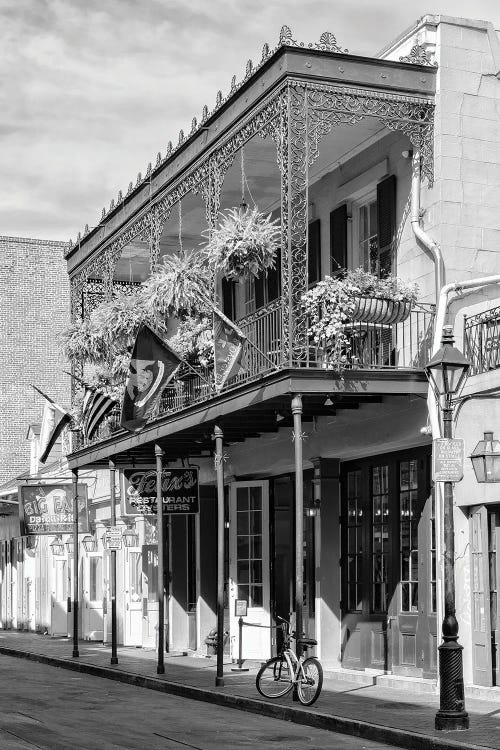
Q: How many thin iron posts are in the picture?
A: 5